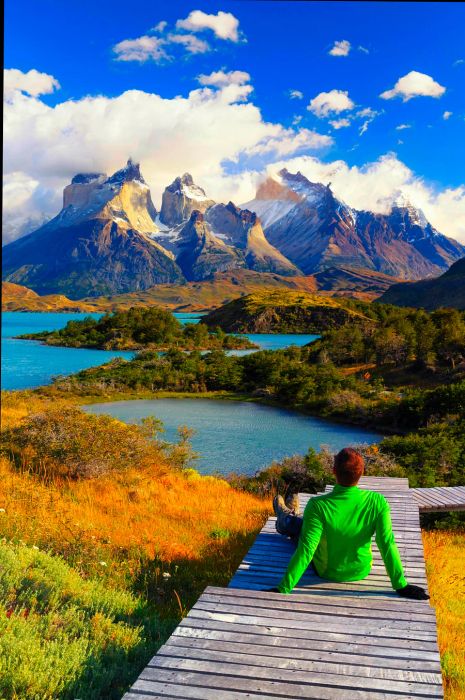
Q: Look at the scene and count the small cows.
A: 0